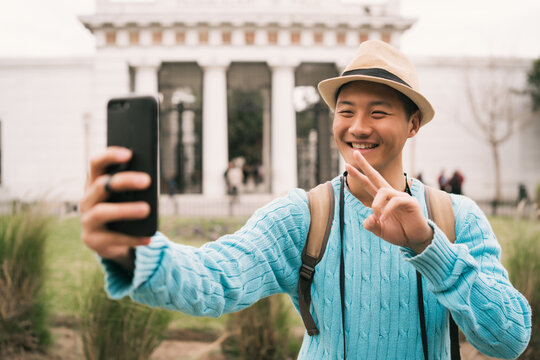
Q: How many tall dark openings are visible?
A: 3